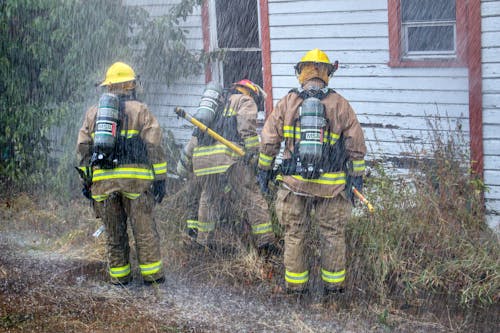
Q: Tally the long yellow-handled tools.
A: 2